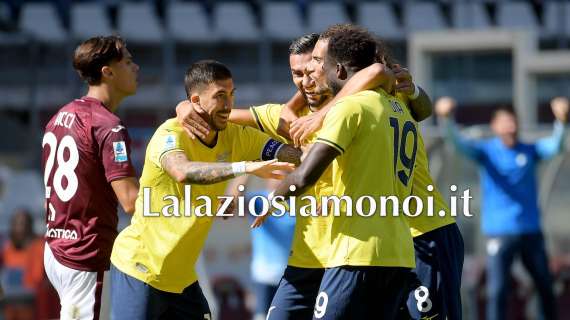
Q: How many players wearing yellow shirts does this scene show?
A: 4